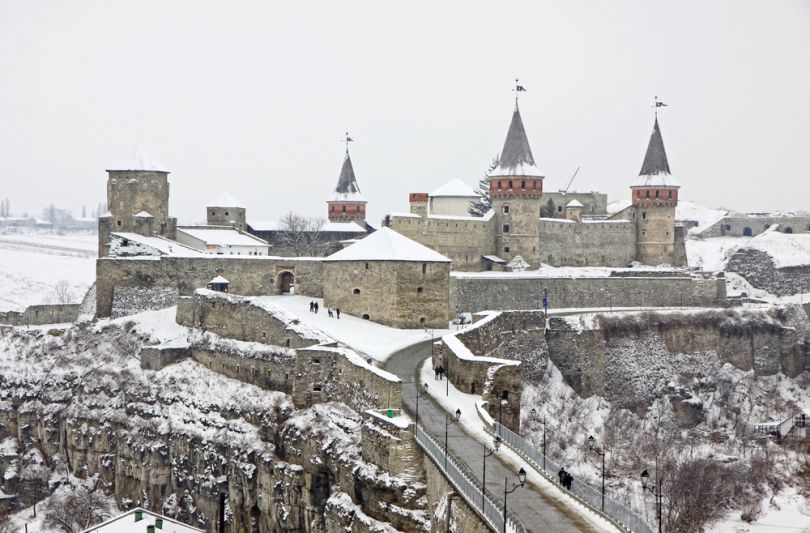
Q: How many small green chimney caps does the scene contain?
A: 3